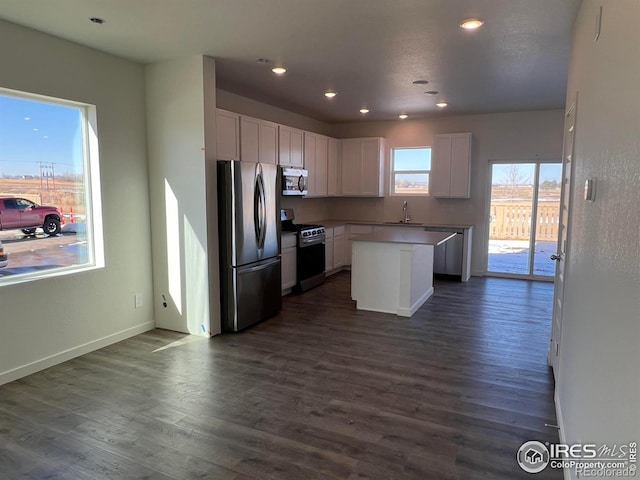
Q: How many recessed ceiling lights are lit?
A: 6